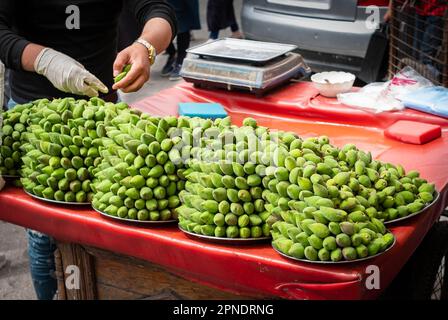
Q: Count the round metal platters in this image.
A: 6